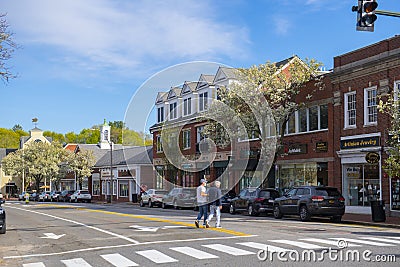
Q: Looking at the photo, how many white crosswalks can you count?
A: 1